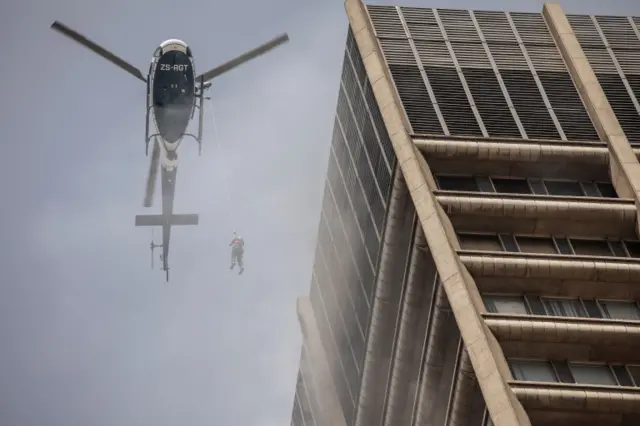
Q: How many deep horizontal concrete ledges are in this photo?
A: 5